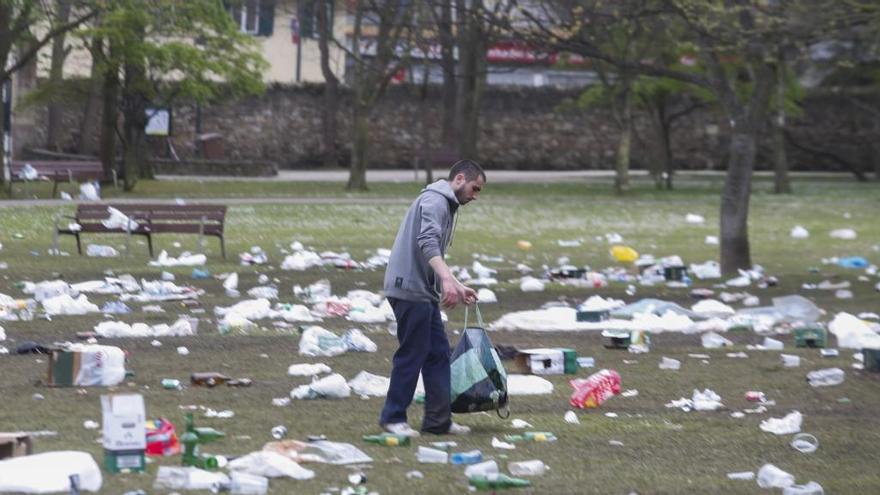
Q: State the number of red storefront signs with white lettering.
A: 1